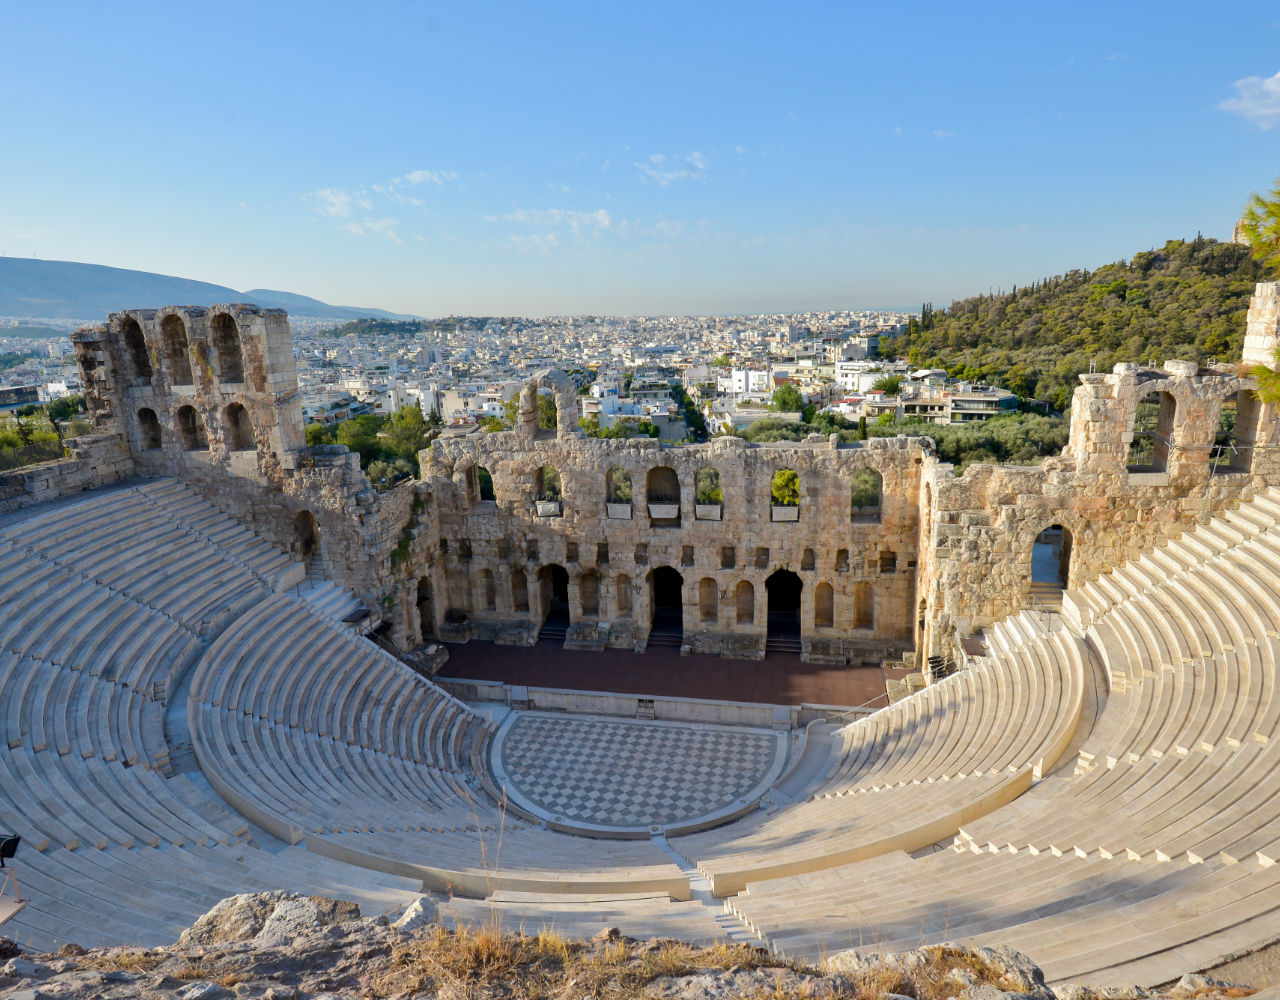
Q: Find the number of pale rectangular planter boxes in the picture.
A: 5